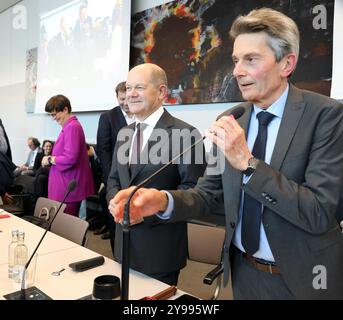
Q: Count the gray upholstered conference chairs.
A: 3